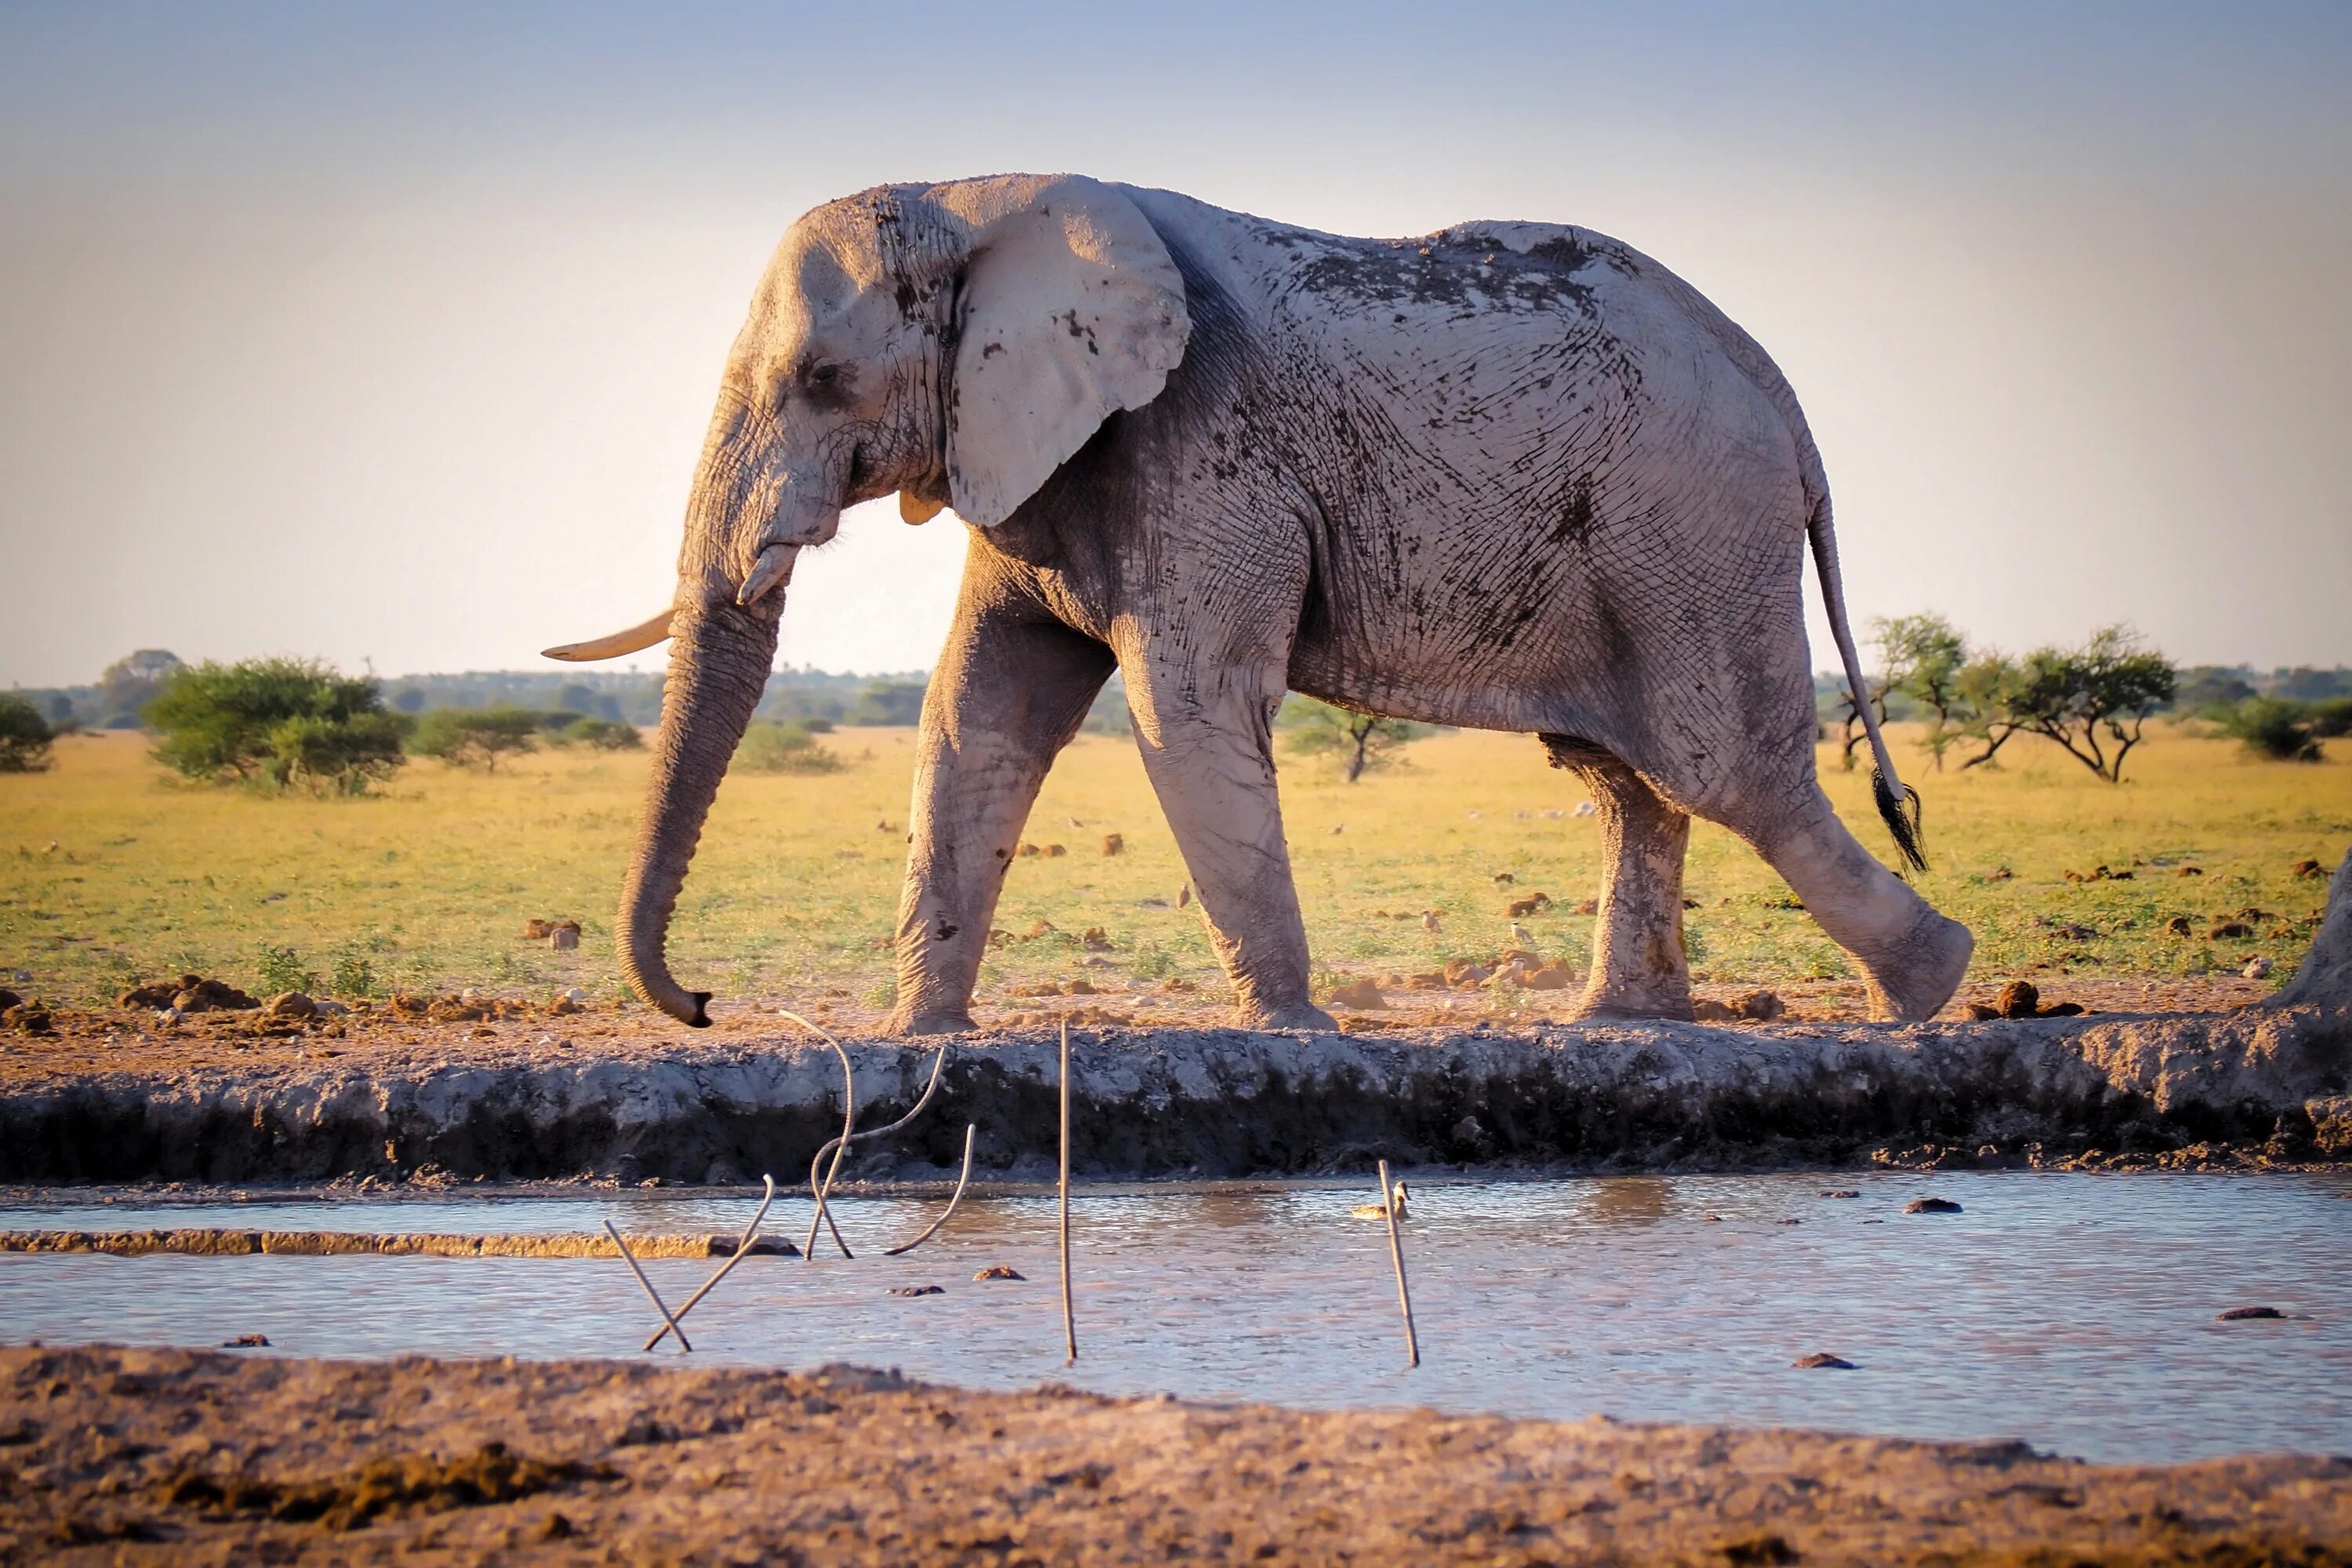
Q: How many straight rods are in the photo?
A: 4